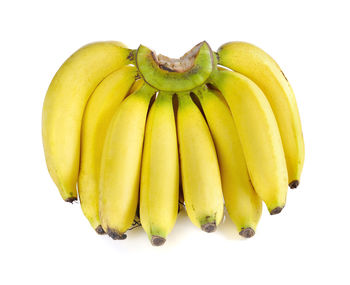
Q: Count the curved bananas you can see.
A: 8